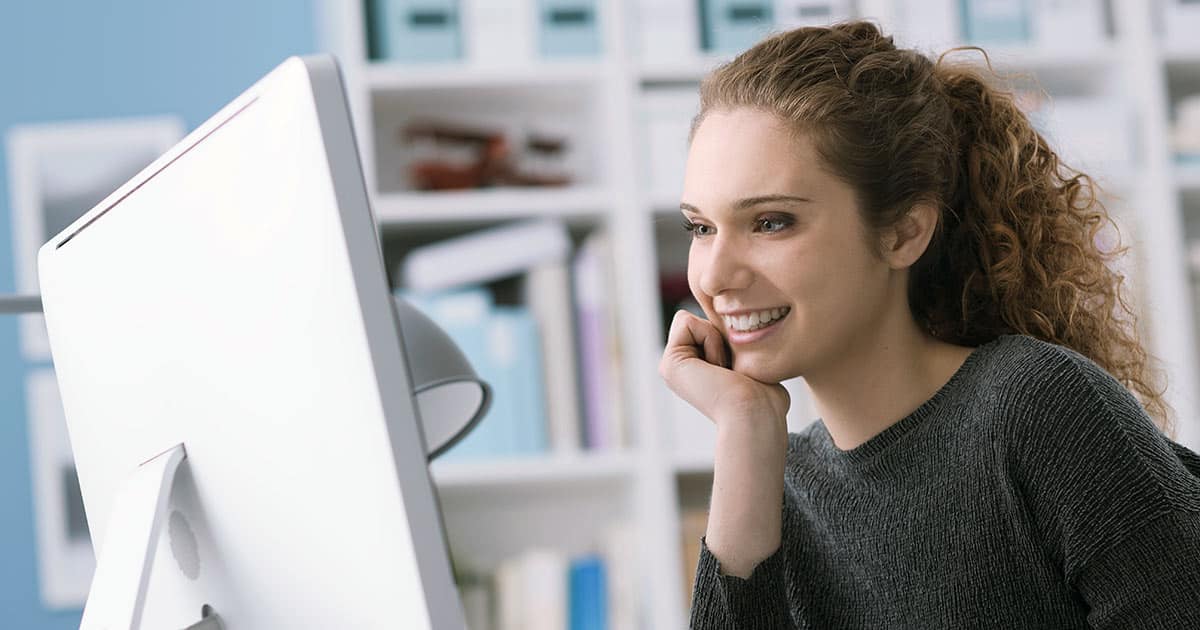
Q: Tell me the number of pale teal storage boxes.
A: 4